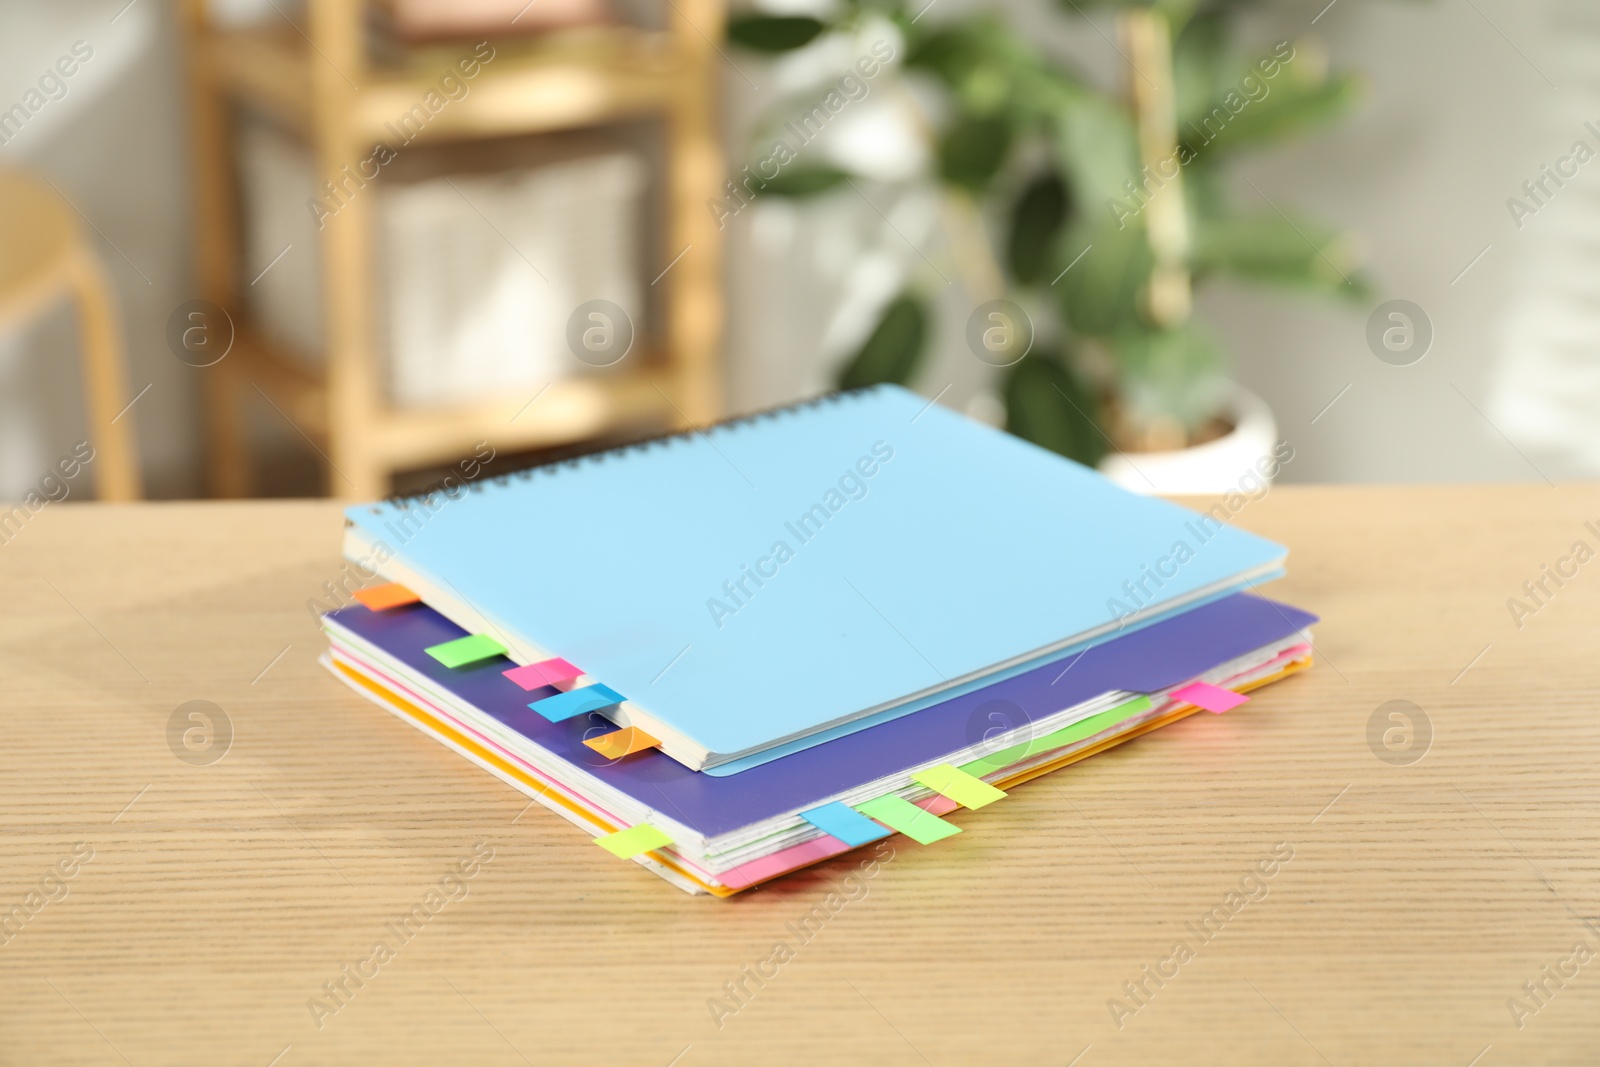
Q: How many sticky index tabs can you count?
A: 10